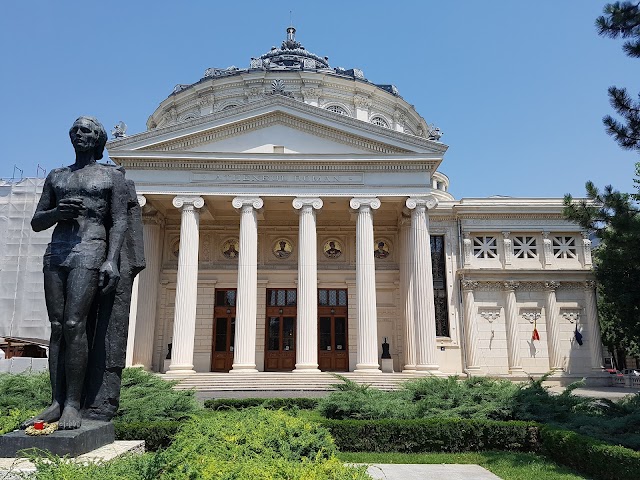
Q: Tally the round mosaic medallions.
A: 5